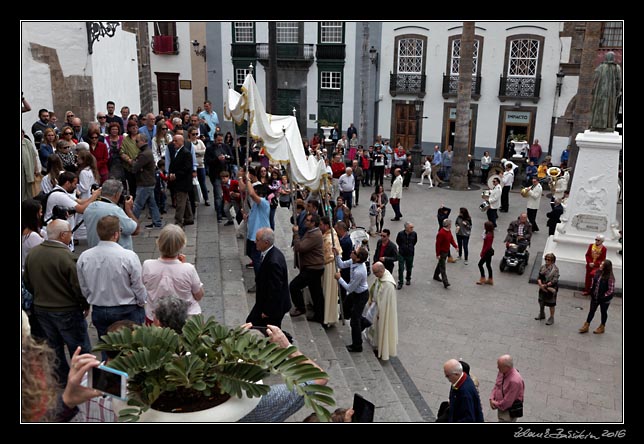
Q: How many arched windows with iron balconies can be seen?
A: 3